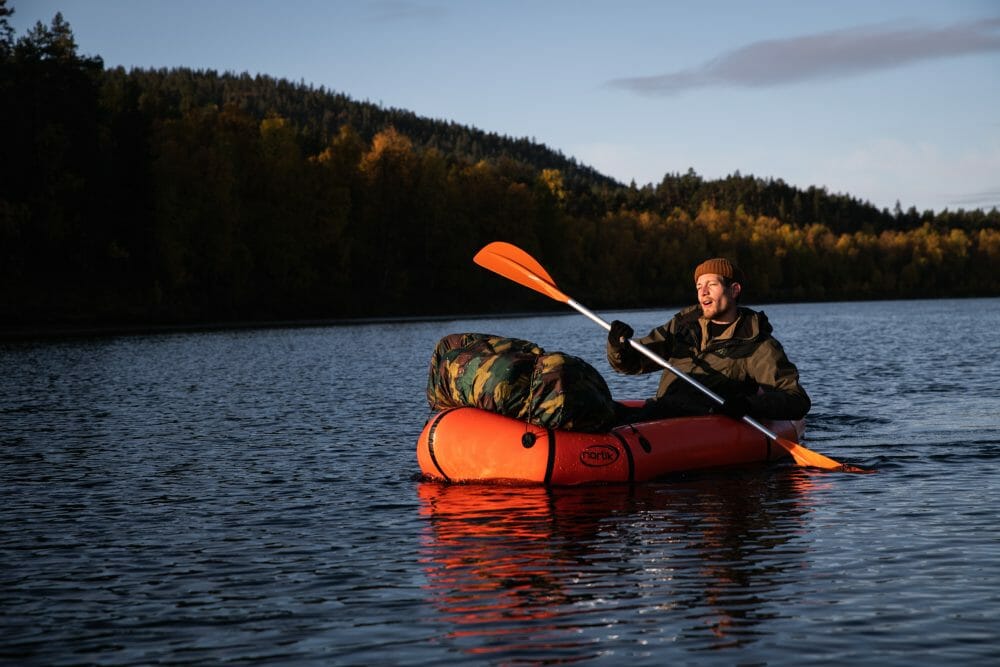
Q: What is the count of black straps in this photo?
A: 4